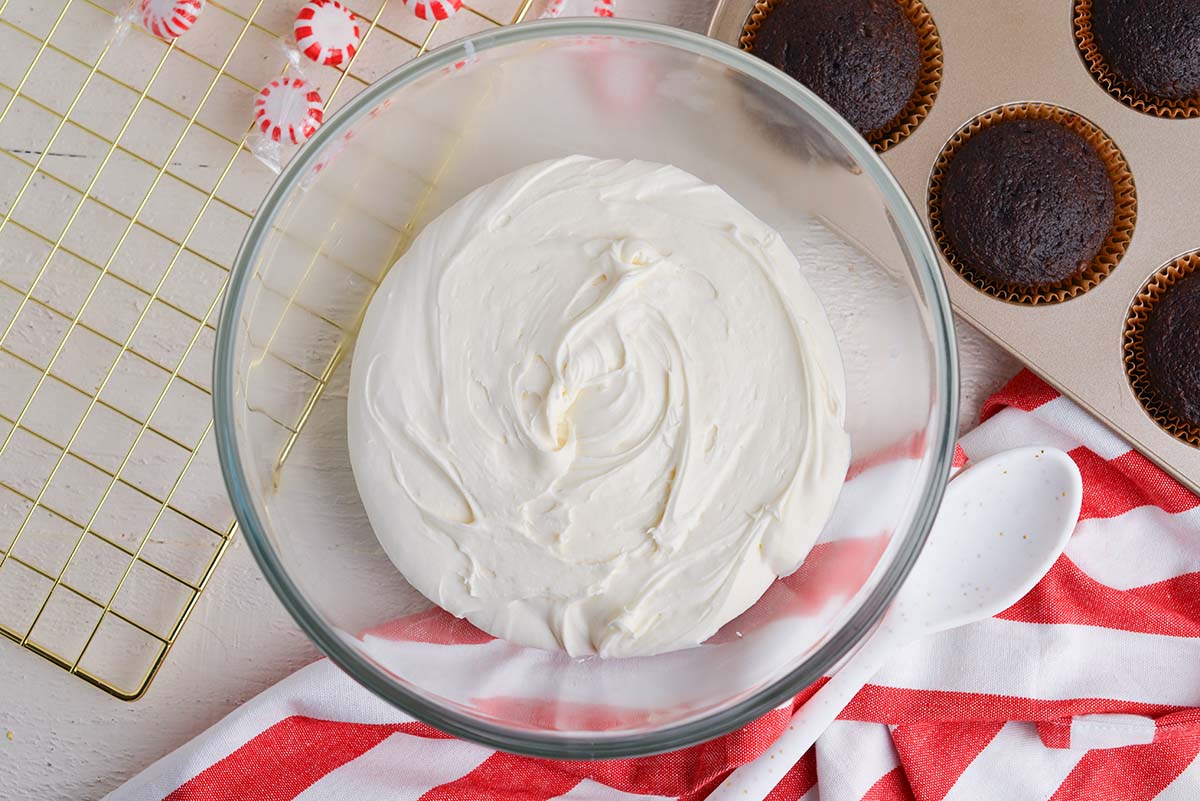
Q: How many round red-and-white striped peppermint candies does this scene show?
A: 5